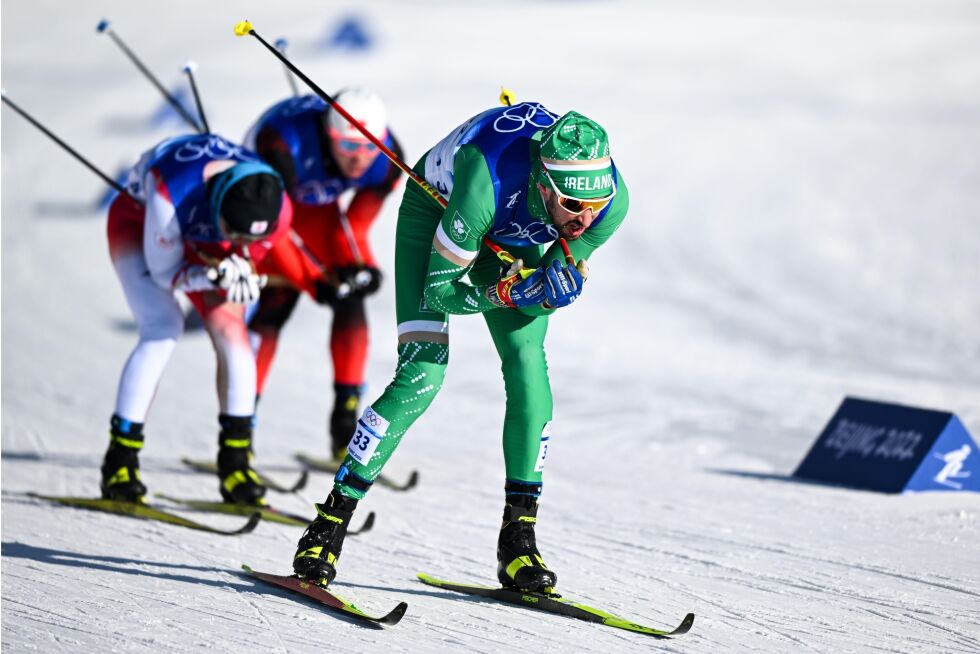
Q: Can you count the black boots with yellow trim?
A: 5